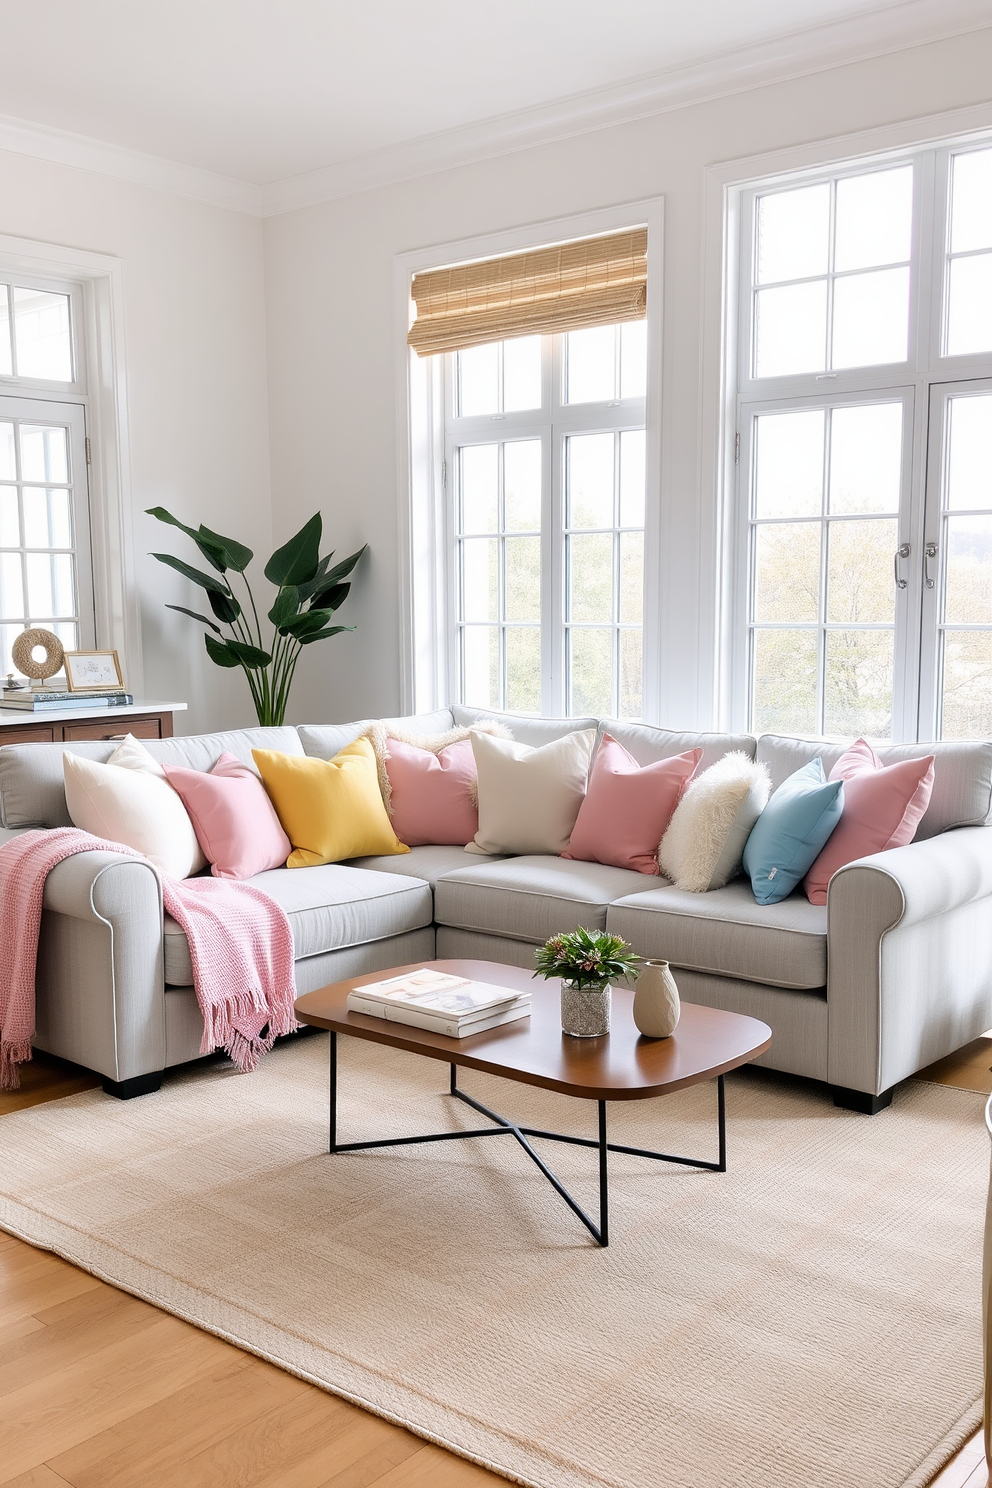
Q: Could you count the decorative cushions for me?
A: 9